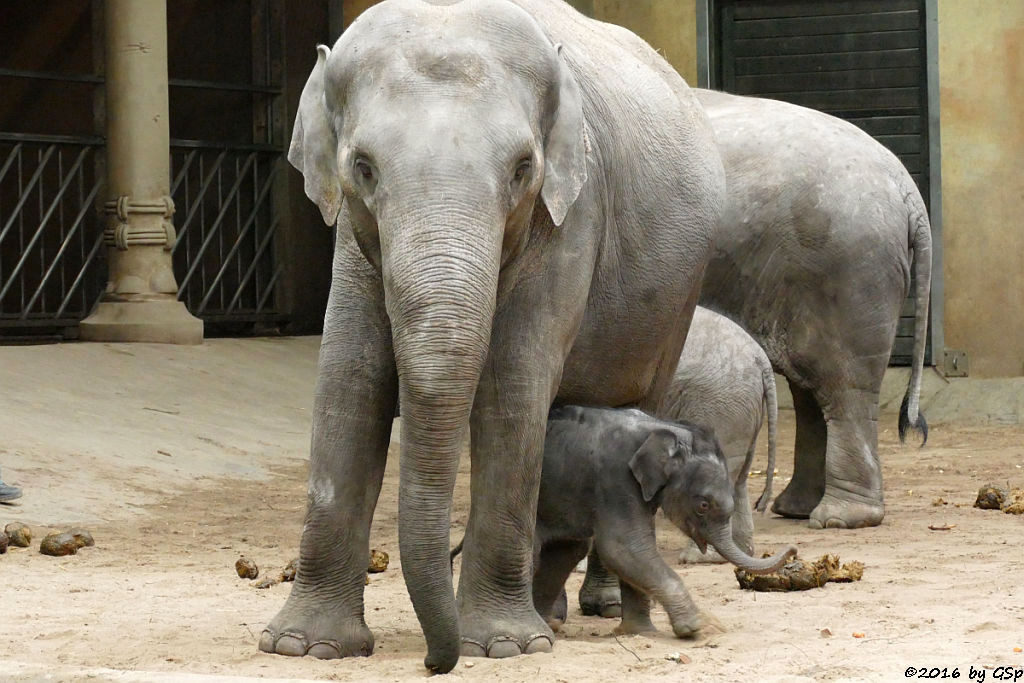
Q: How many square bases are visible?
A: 1